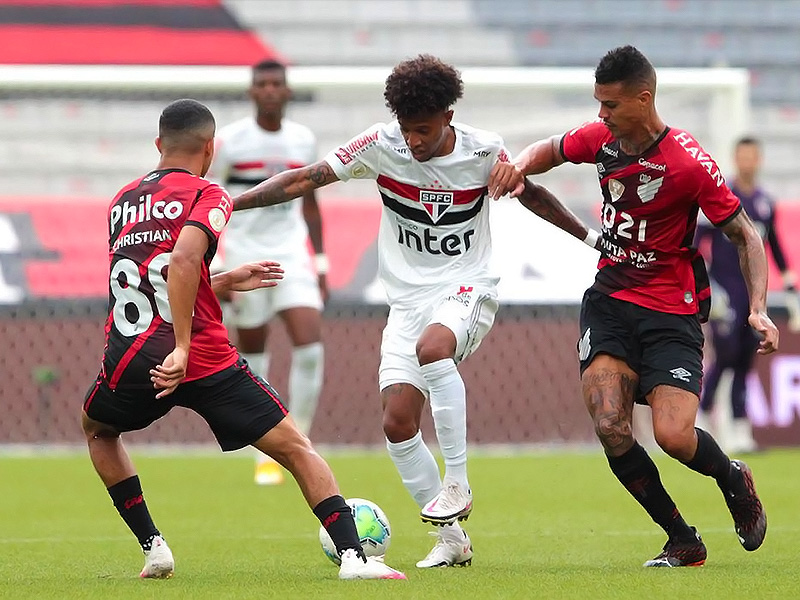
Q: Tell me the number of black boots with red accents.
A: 2